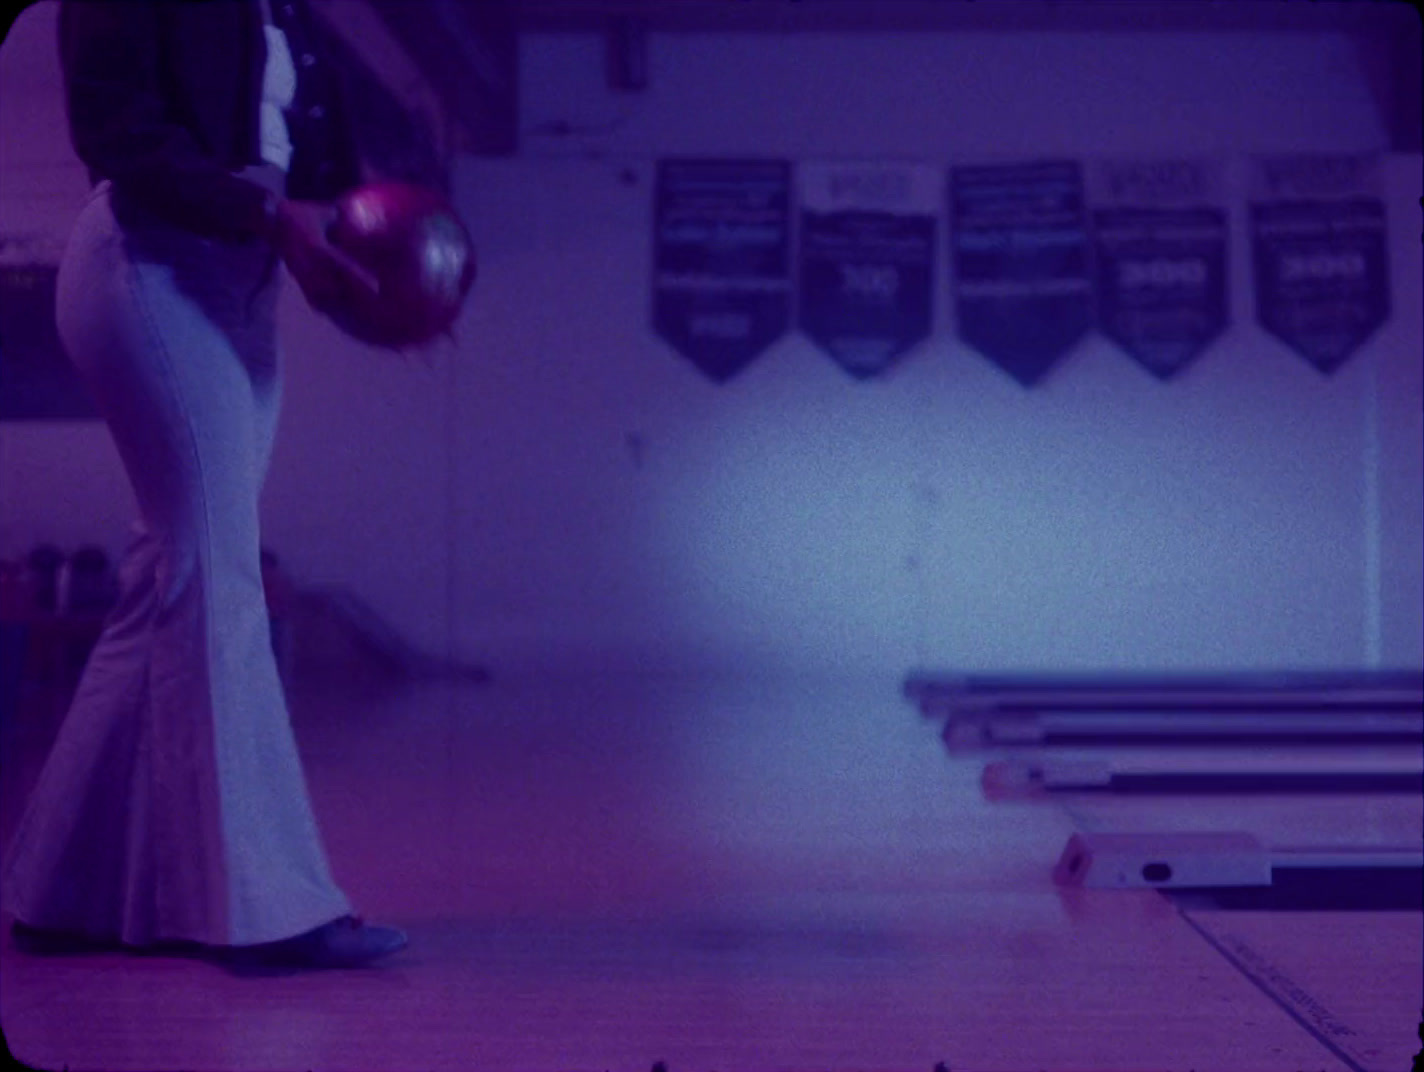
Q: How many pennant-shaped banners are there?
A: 5